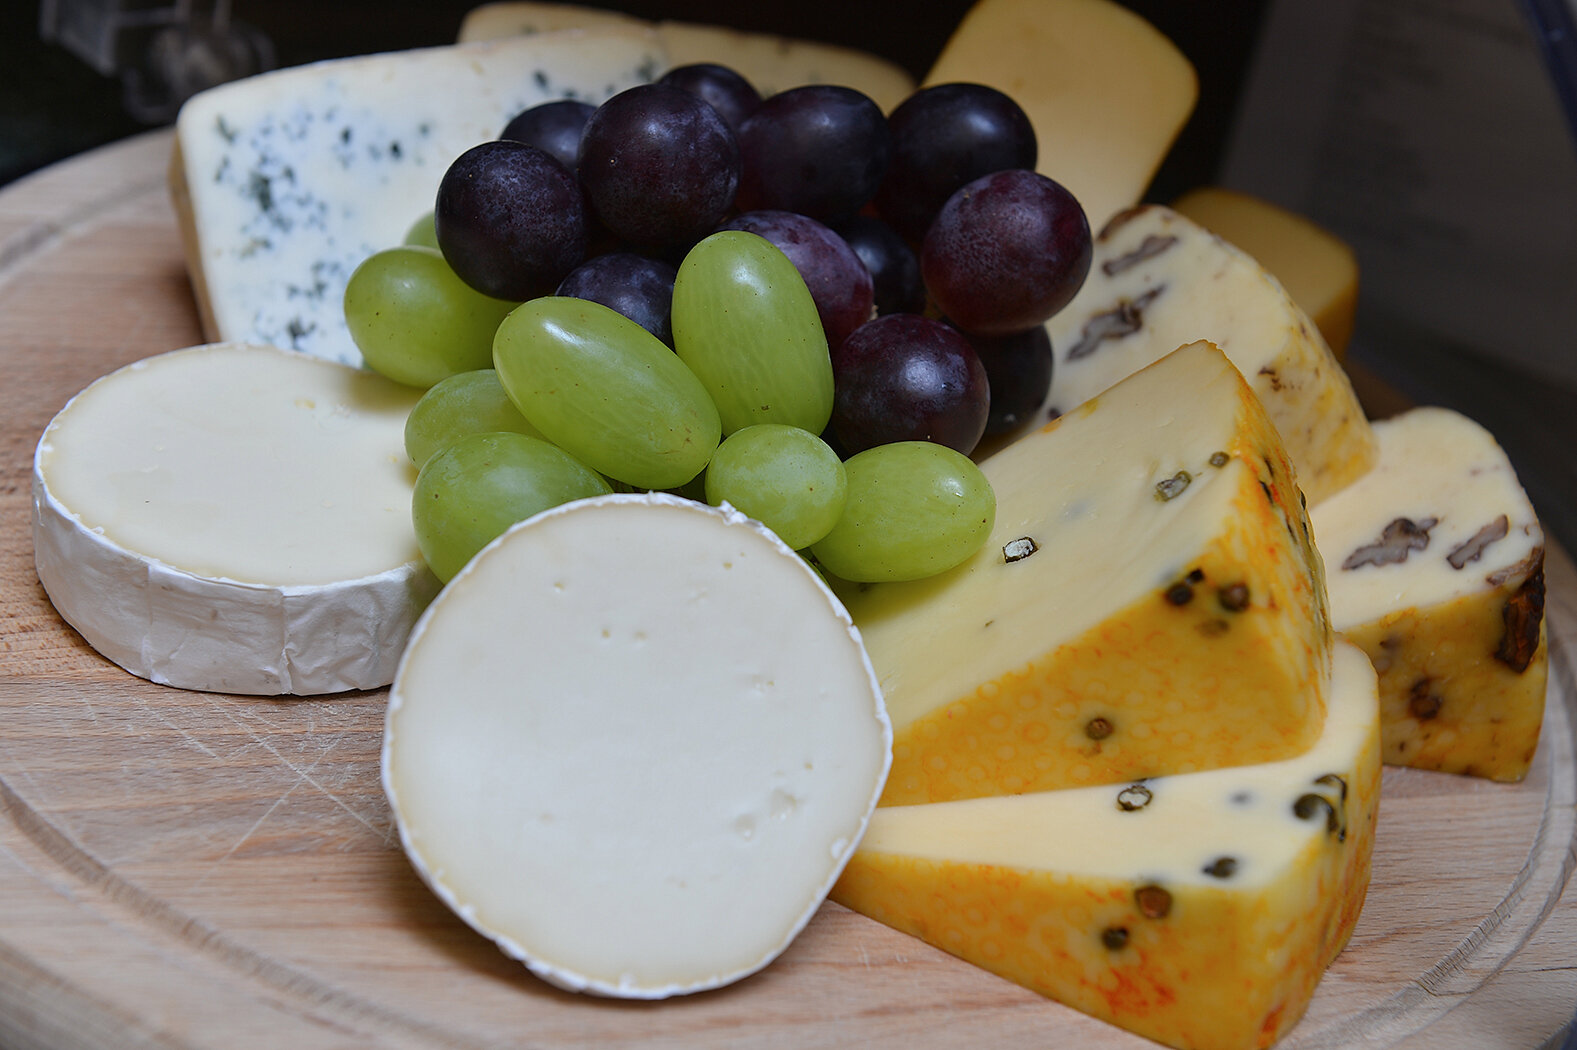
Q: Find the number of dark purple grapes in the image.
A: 12